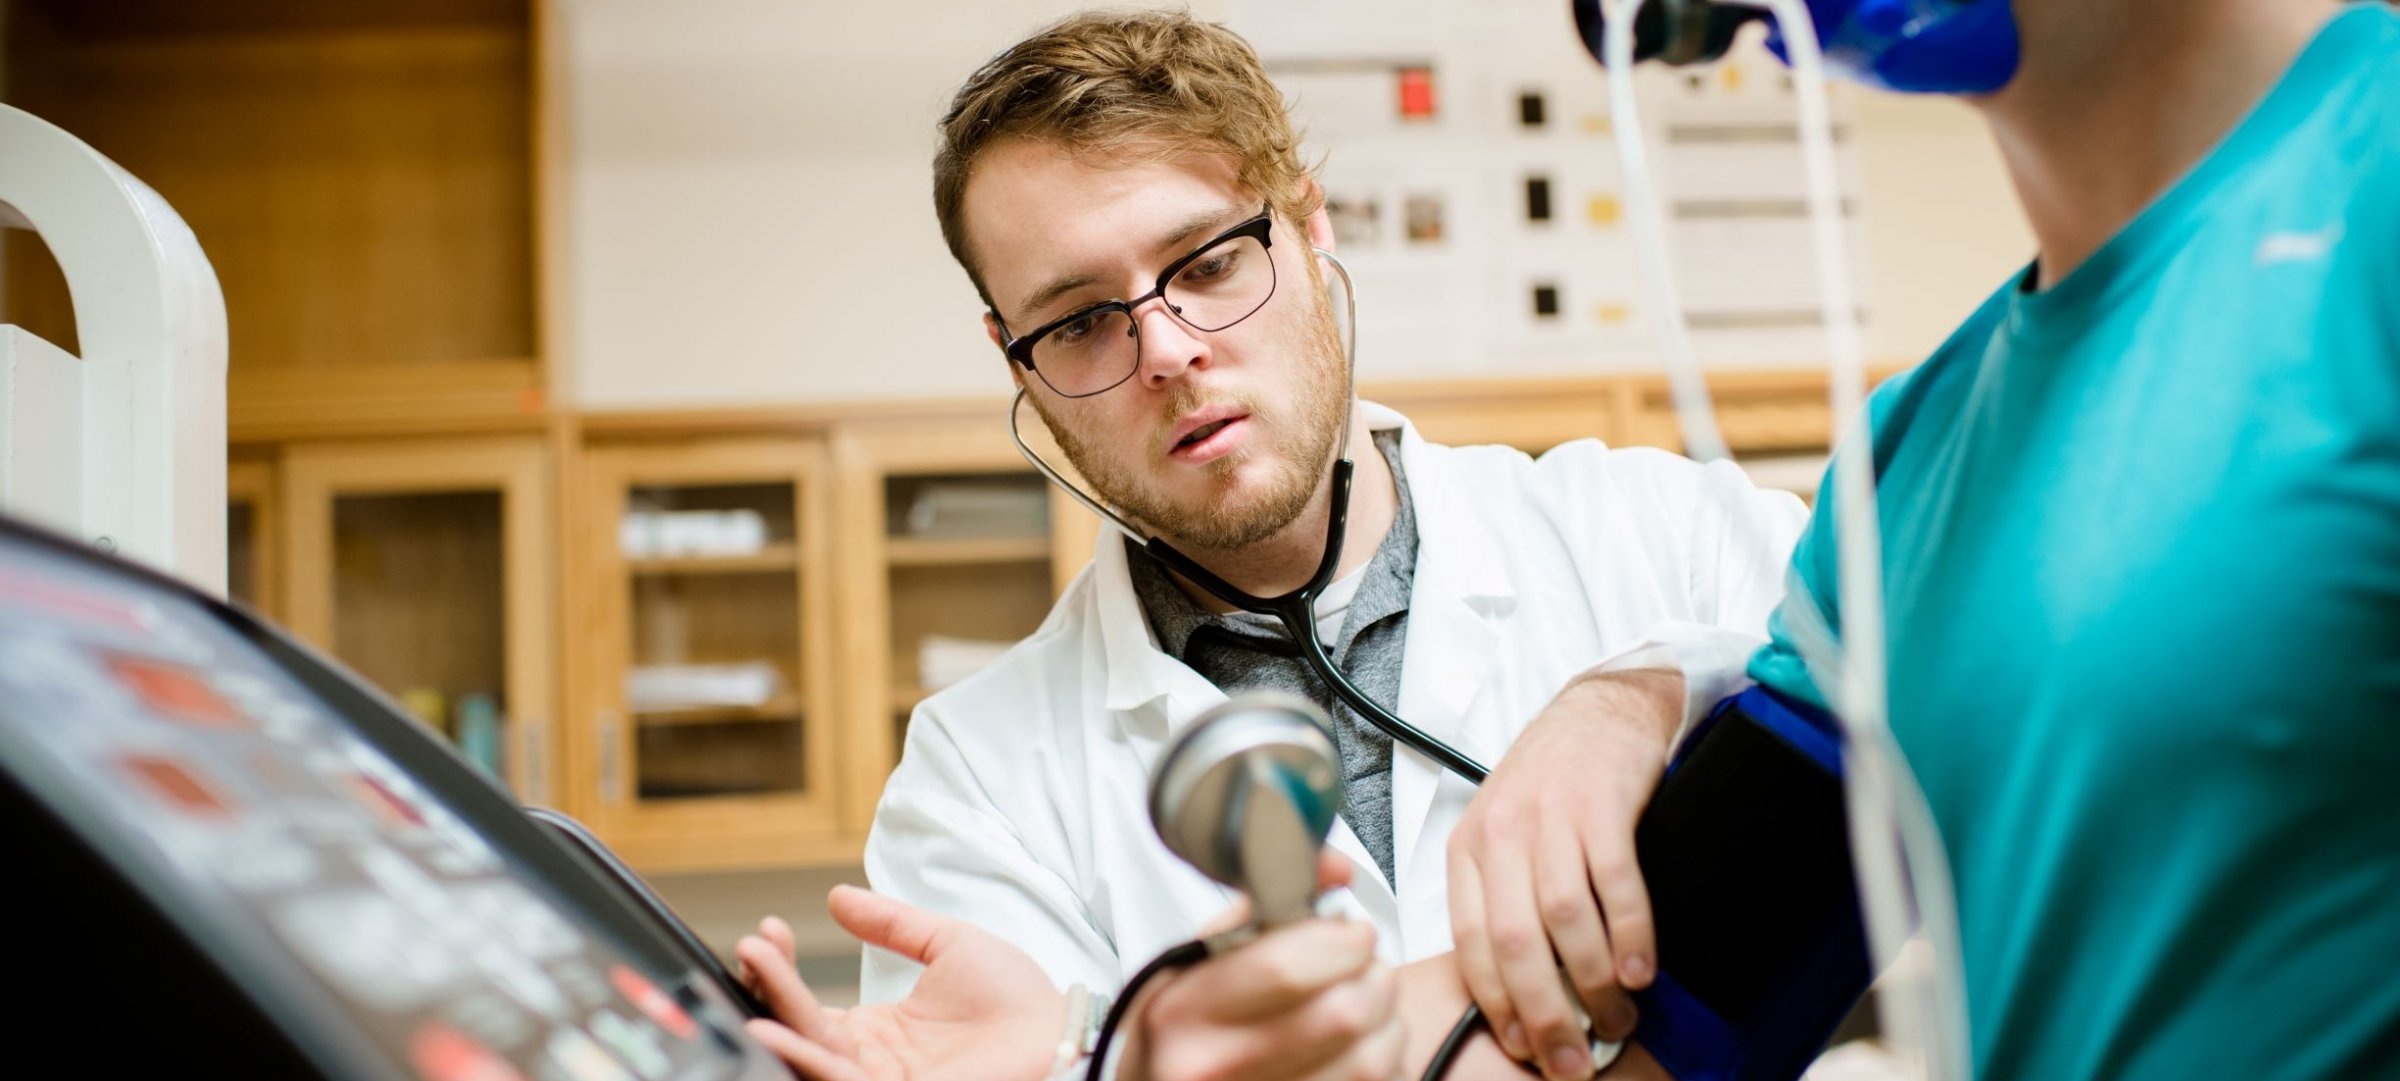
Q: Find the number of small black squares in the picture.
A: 3